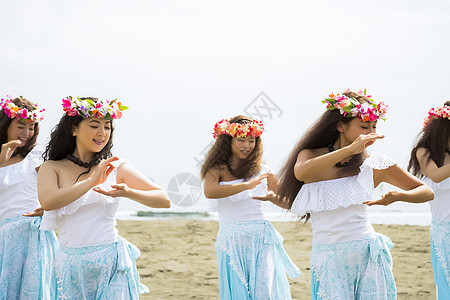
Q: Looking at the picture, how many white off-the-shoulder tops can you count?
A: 5